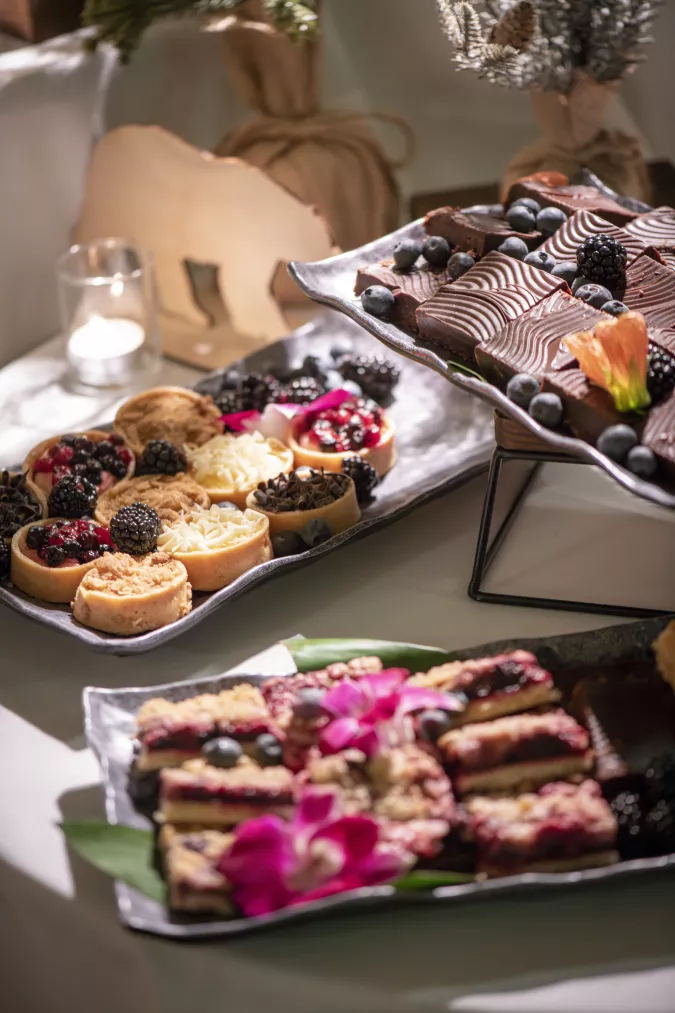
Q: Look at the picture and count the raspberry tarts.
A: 3